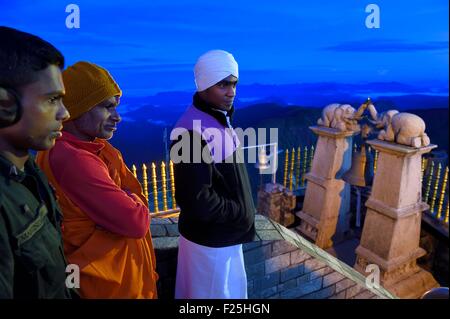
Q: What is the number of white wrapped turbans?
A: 1